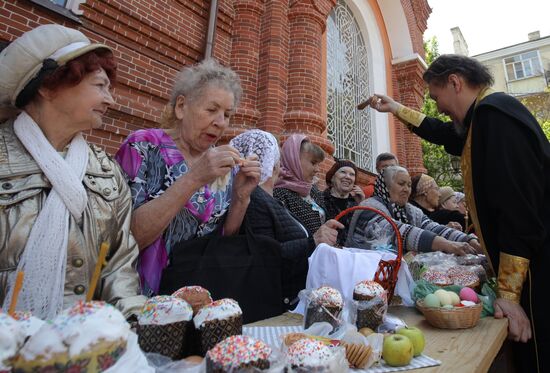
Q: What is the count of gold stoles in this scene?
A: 1